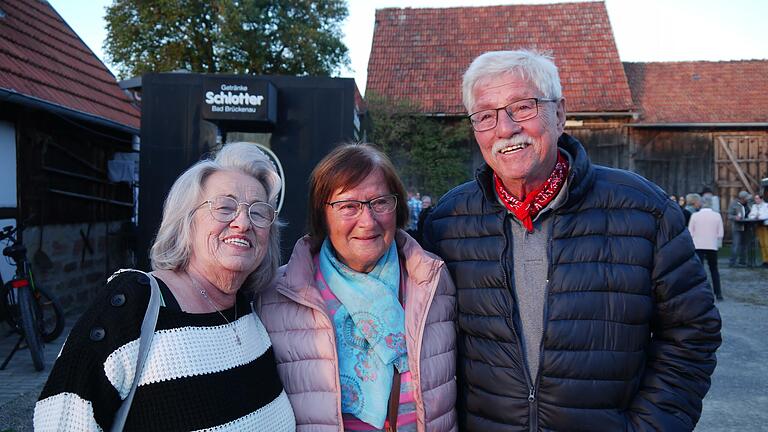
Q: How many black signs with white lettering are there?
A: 1